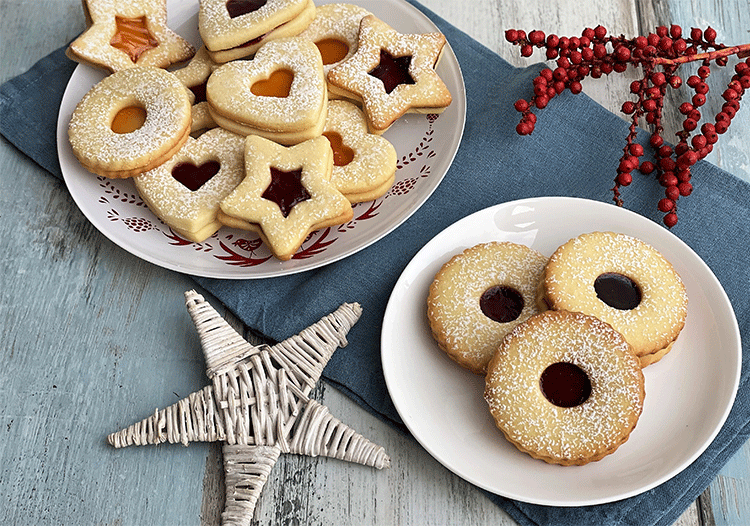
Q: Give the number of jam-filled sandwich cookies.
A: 13